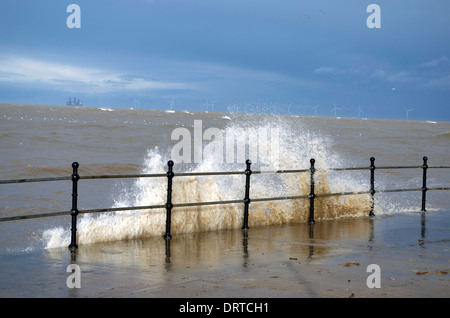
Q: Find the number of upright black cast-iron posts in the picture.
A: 6